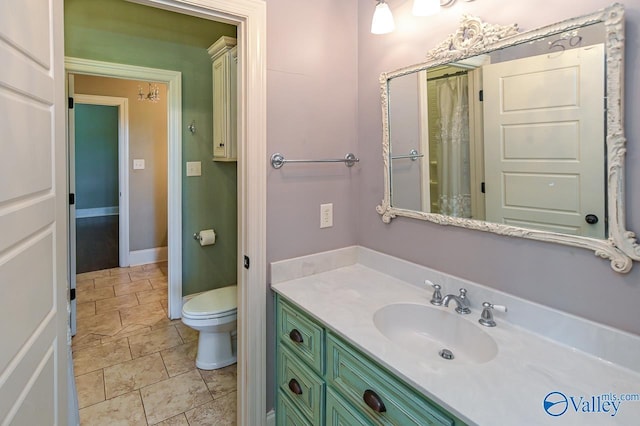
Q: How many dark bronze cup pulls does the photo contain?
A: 3